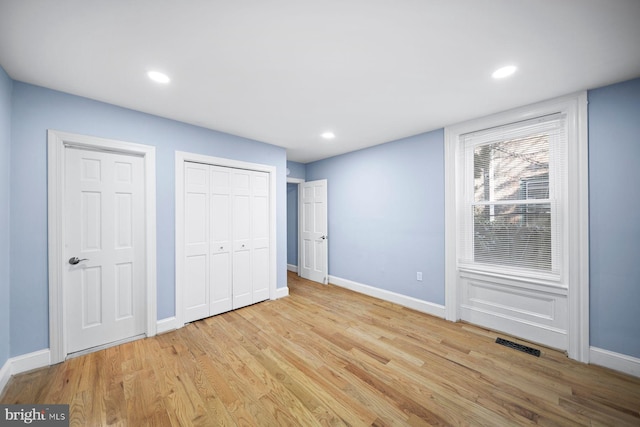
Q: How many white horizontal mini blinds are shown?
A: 1